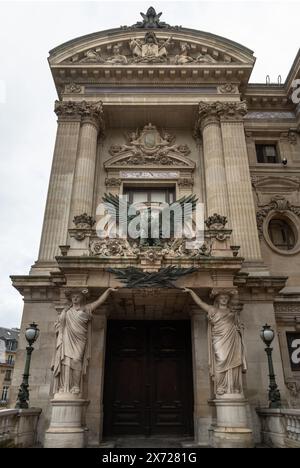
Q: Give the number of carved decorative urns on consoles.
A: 2